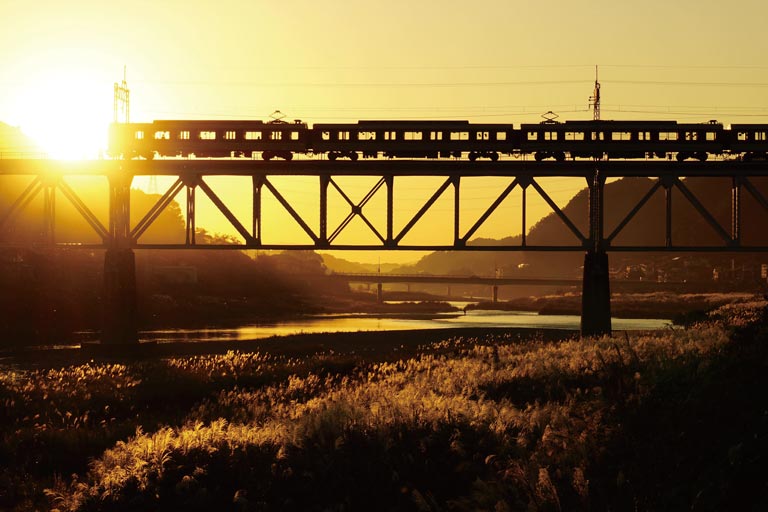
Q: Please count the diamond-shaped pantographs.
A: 2